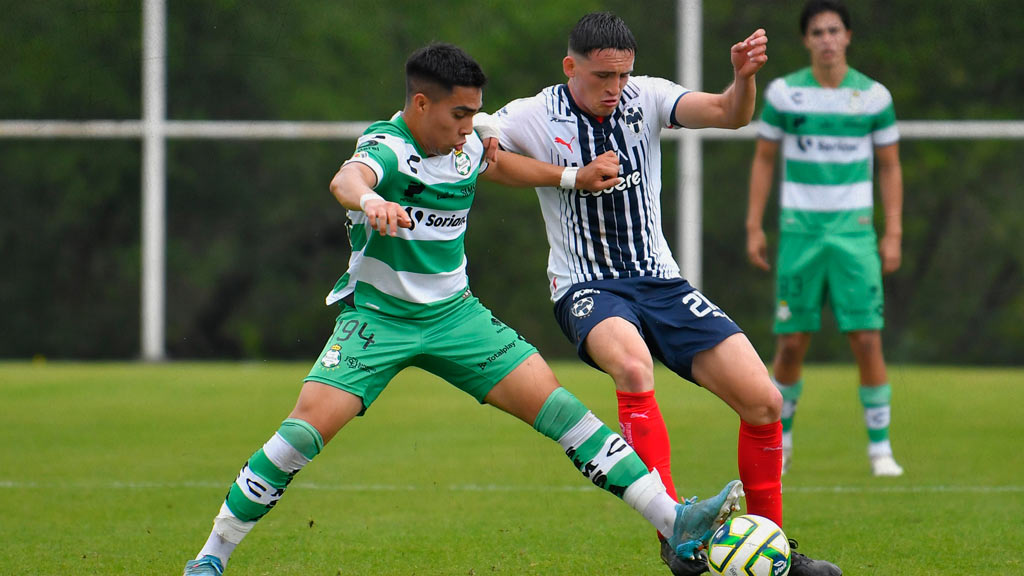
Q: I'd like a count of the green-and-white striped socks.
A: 4